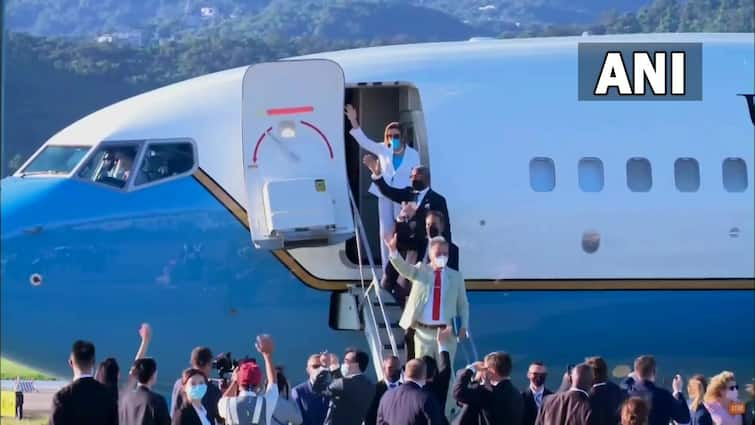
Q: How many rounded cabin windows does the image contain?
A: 5